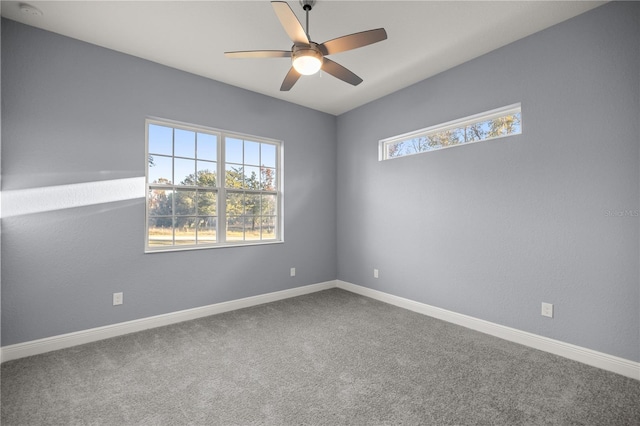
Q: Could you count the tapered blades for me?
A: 5